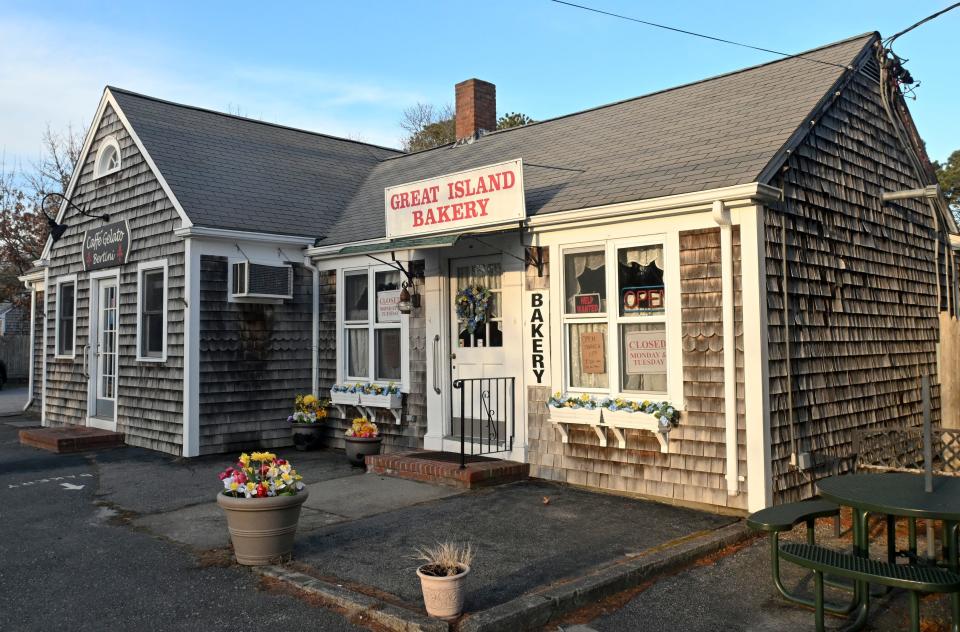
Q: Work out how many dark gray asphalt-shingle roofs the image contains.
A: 2